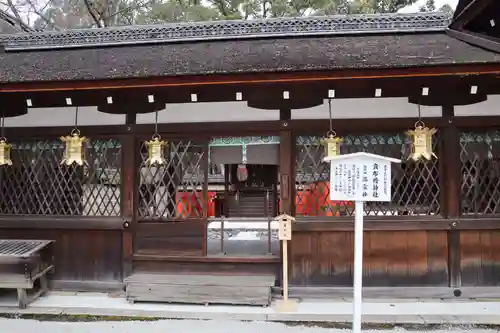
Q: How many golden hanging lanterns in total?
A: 5